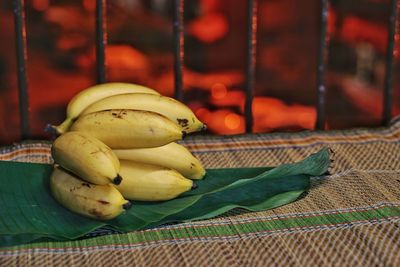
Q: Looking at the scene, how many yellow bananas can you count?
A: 7